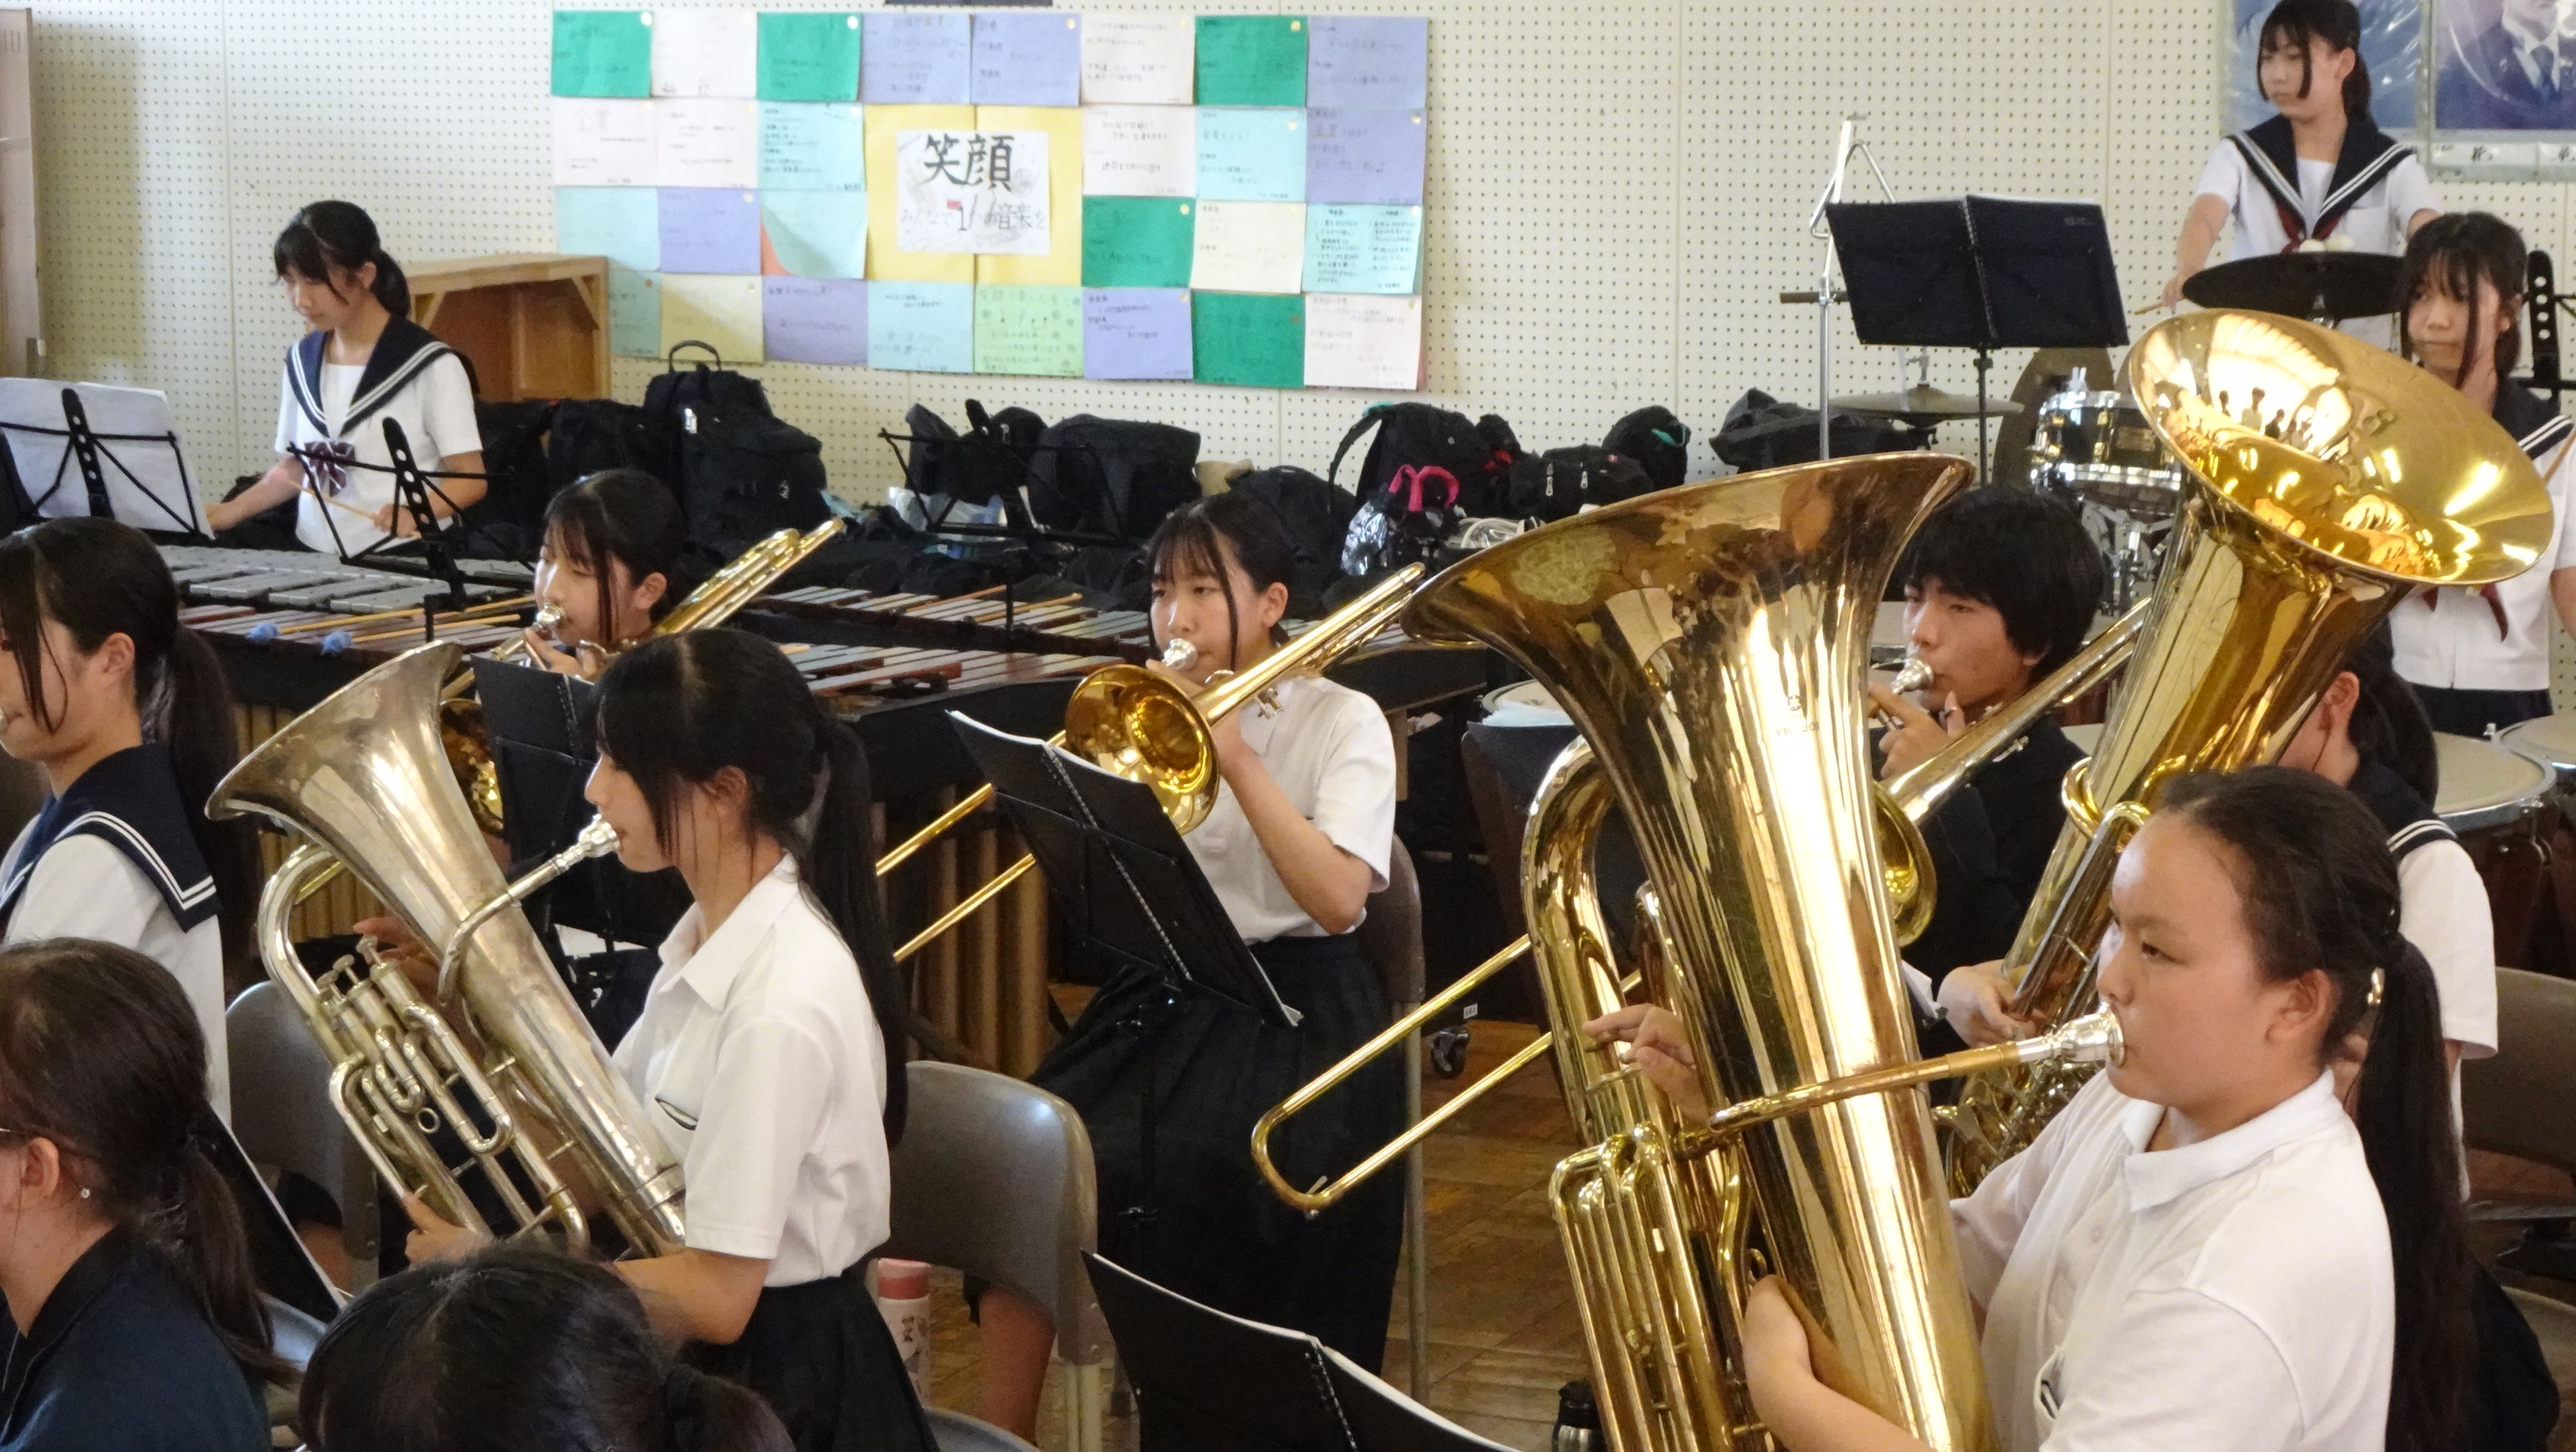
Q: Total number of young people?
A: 12